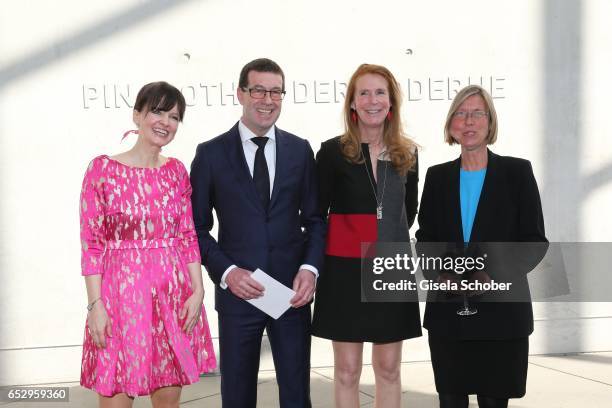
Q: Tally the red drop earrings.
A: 2